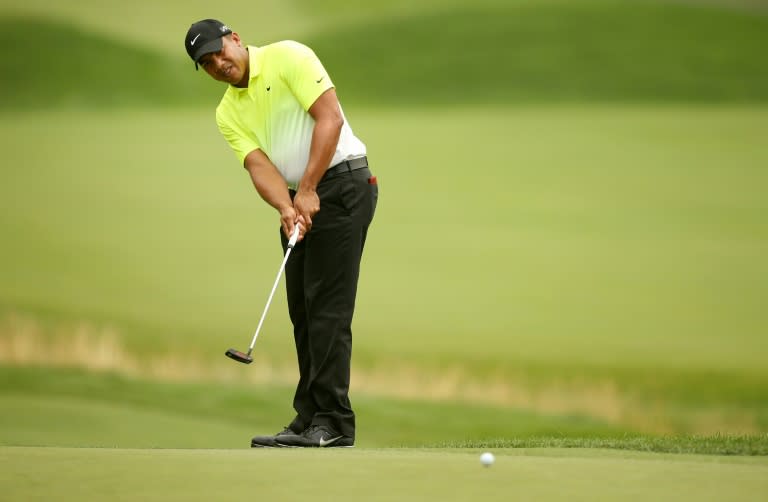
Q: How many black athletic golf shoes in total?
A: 2